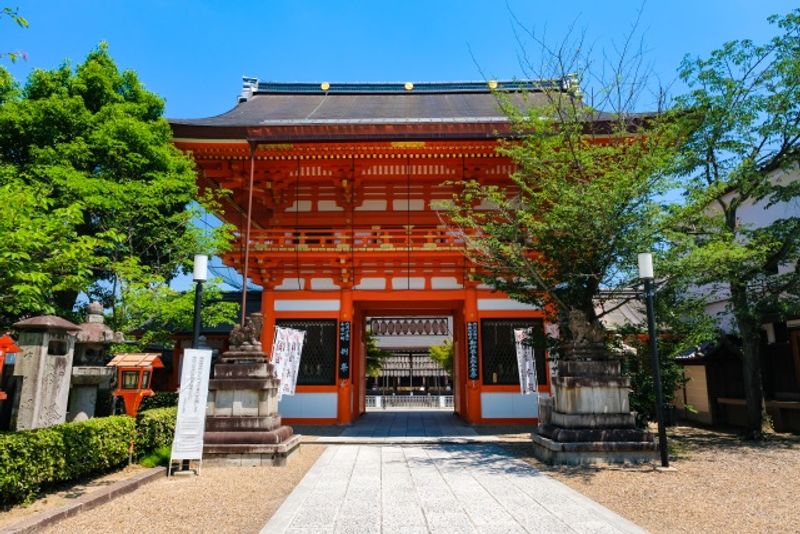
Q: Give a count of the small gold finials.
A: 3